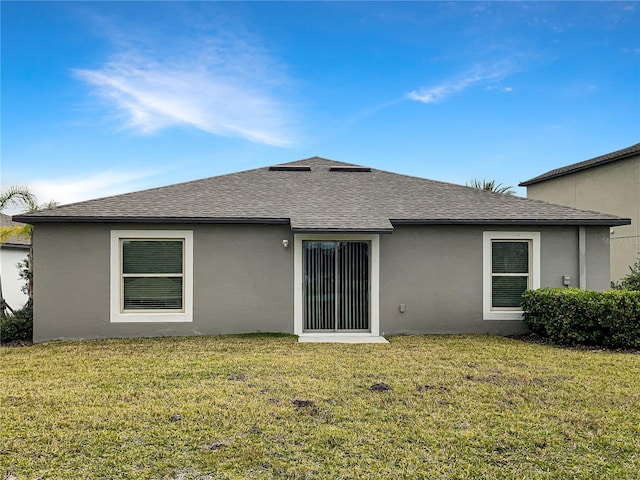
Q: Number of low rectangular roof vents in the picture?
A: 2